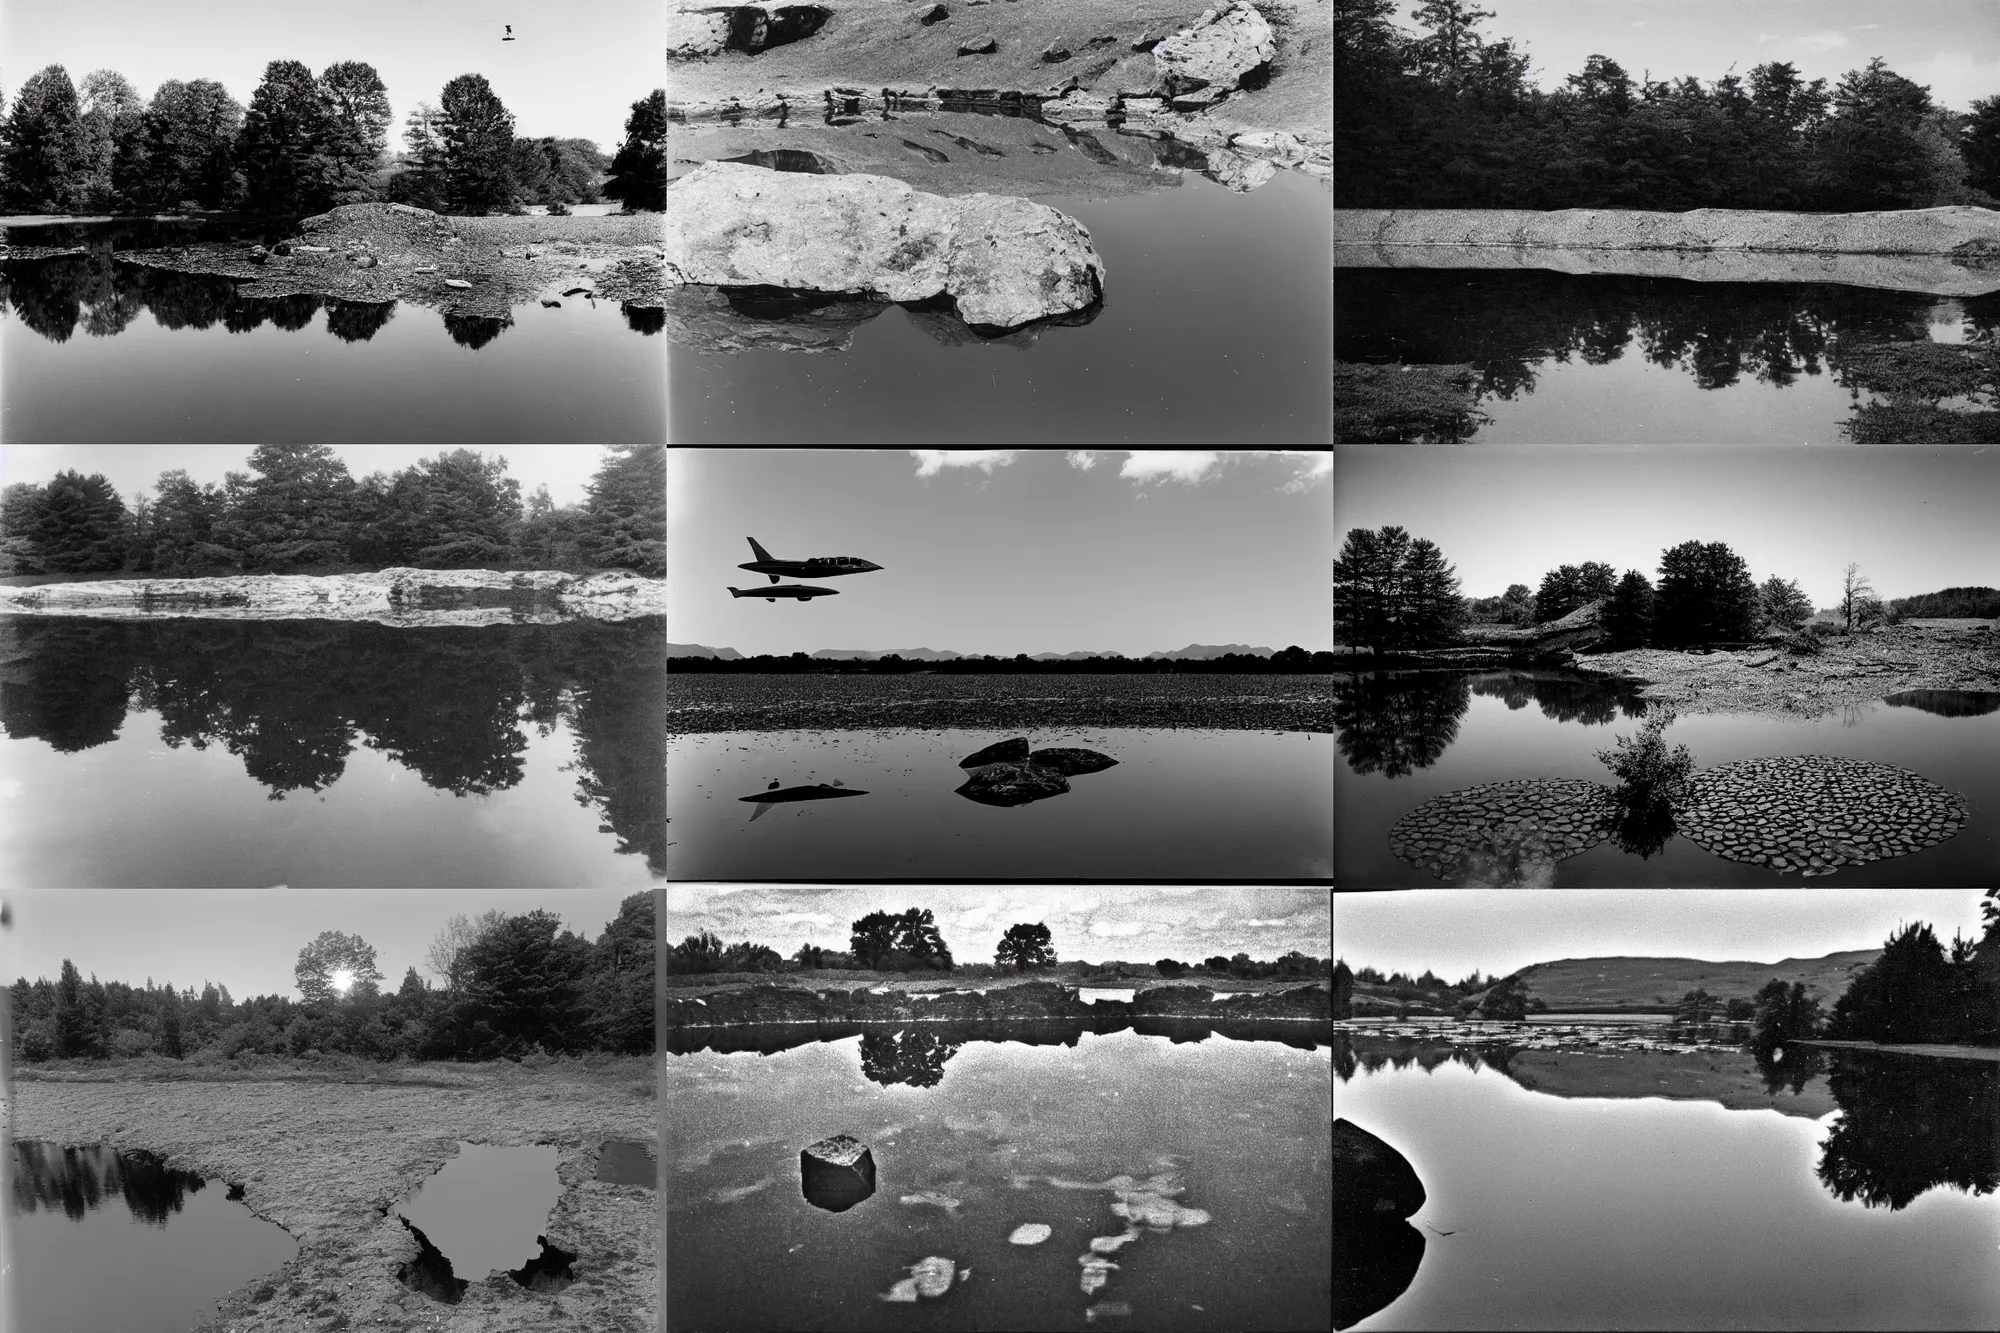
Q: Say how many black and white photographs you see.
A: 9